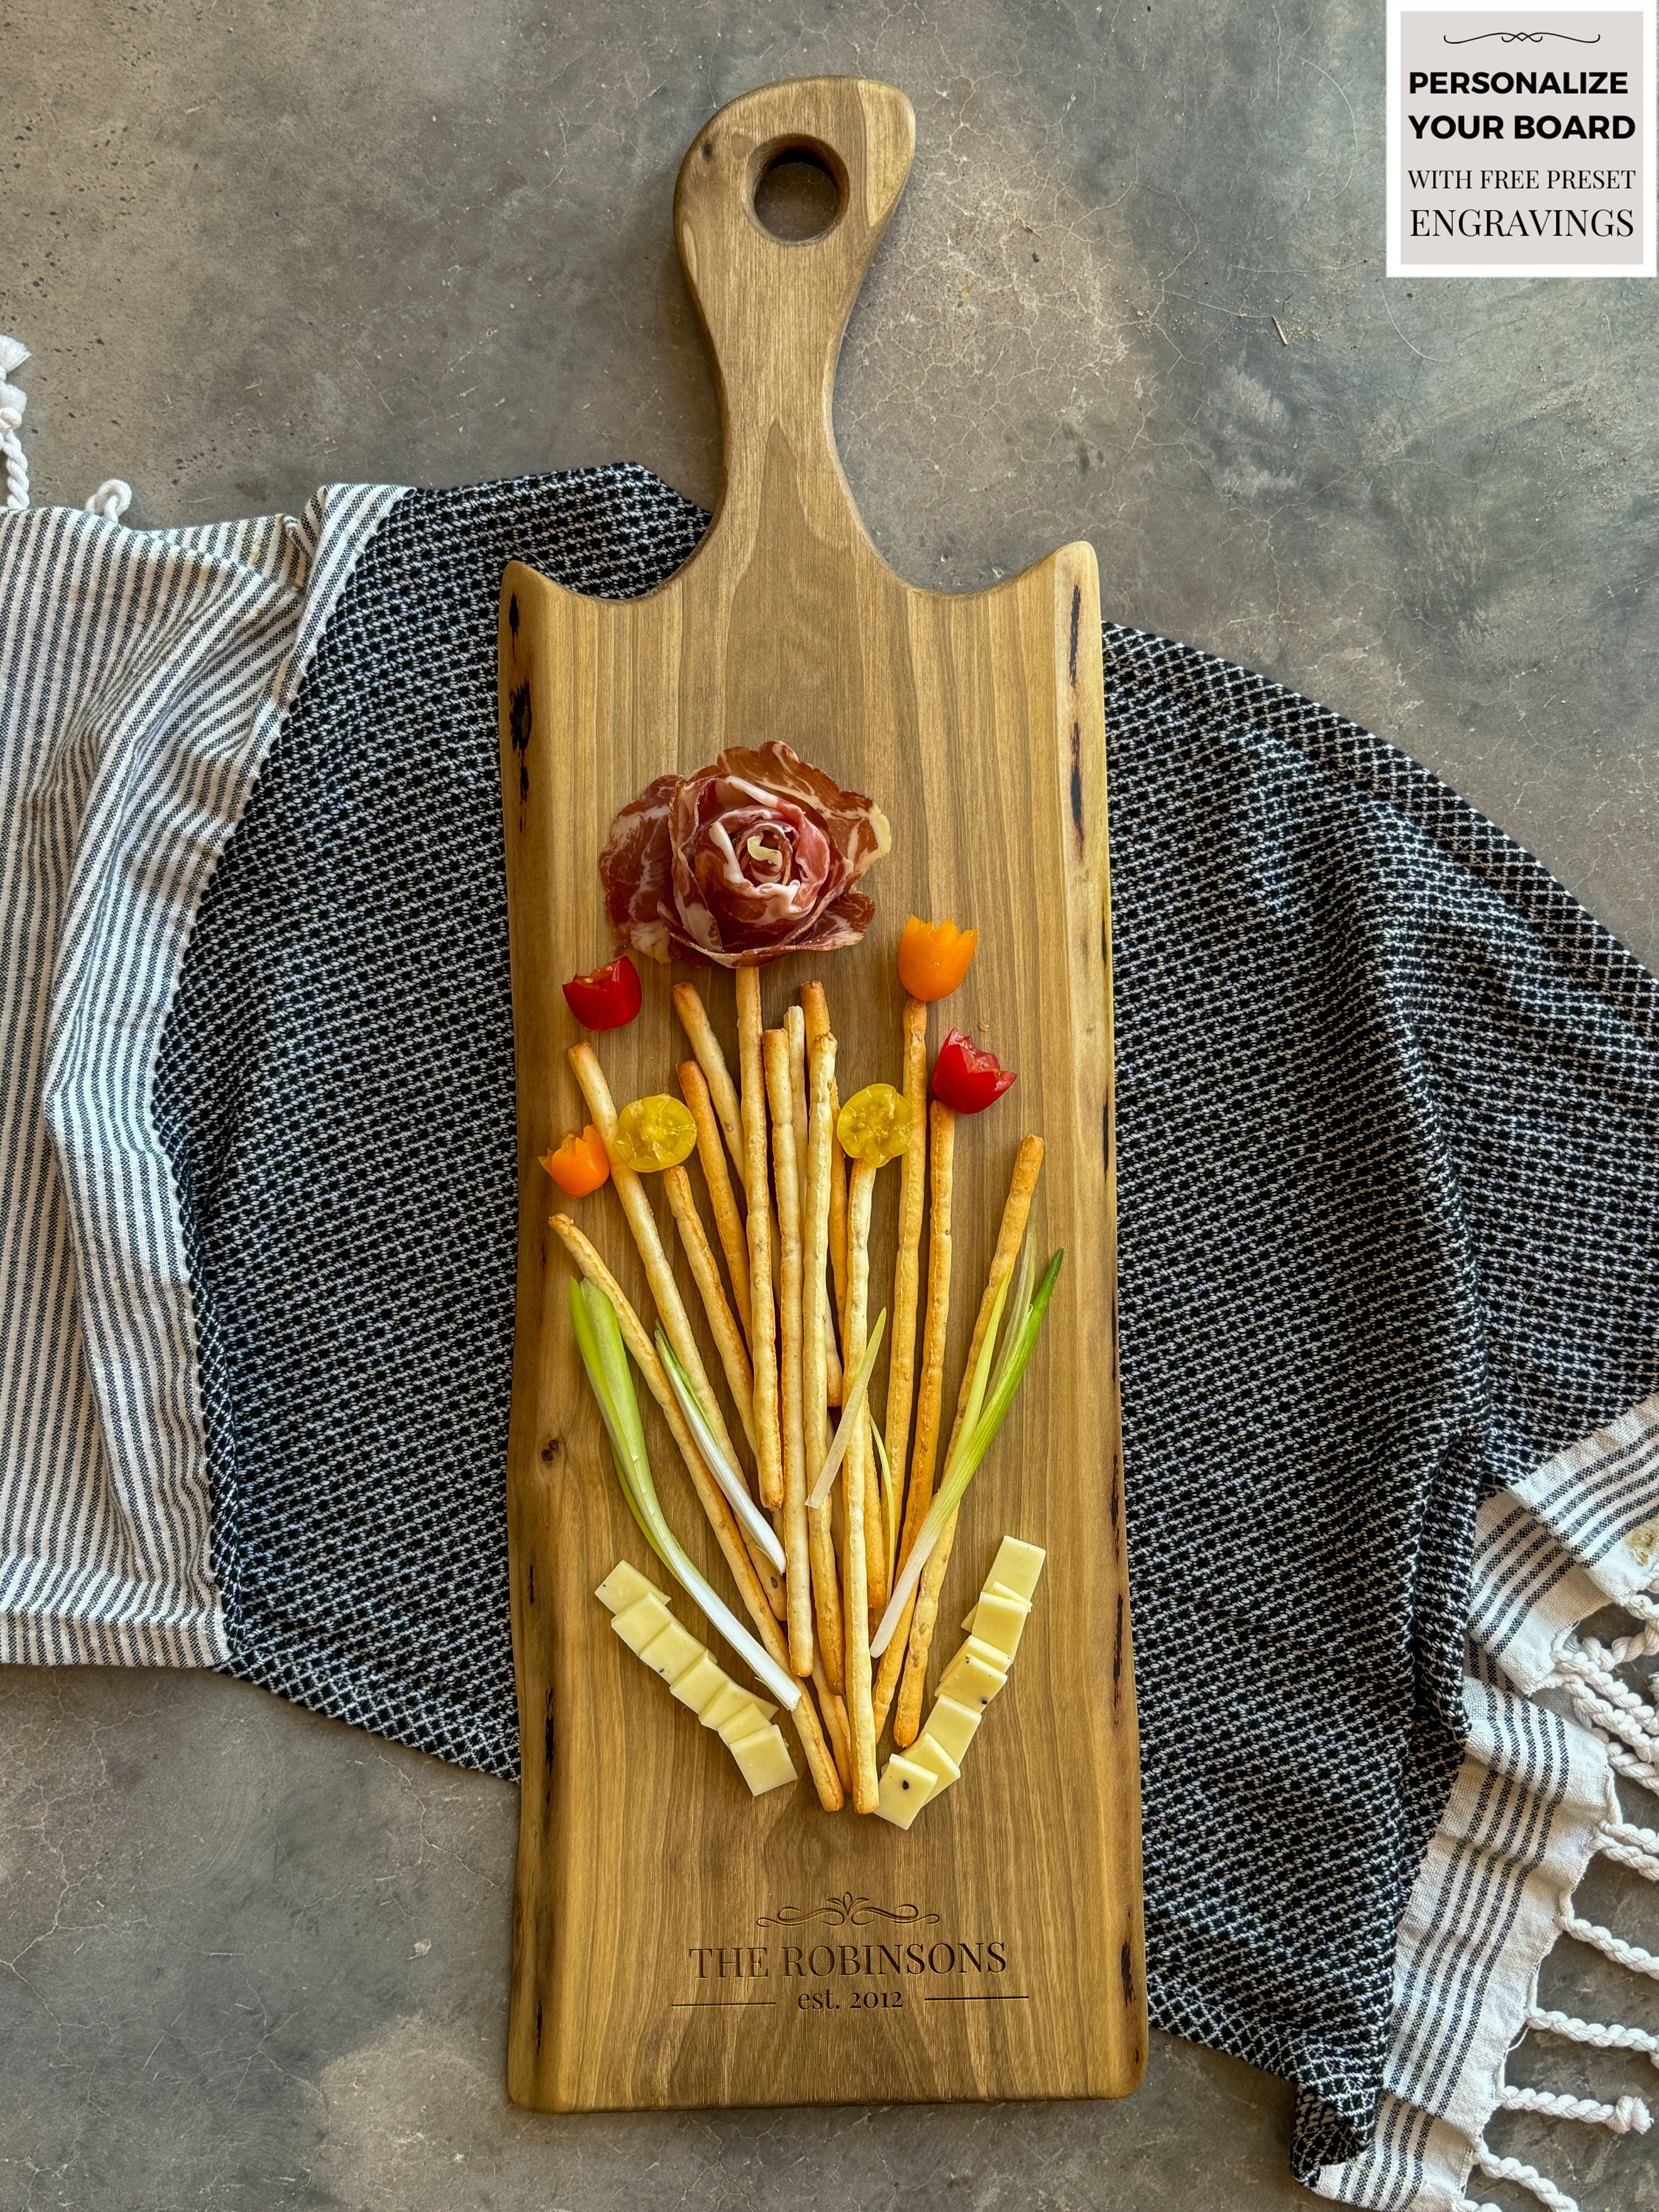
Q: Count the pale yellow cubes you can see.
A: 15